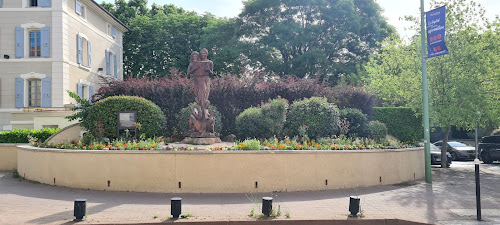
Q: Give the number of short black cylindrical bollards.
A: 4